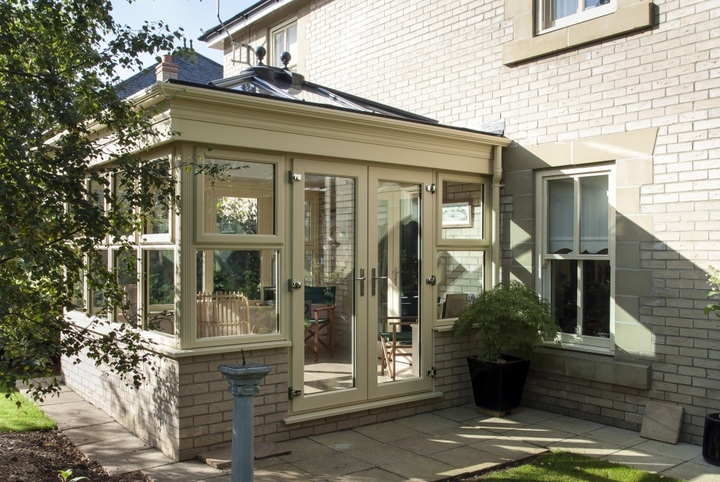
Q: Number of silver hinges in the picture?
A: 6